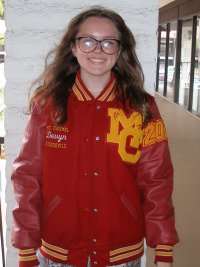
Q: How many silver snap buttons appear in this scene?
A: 7